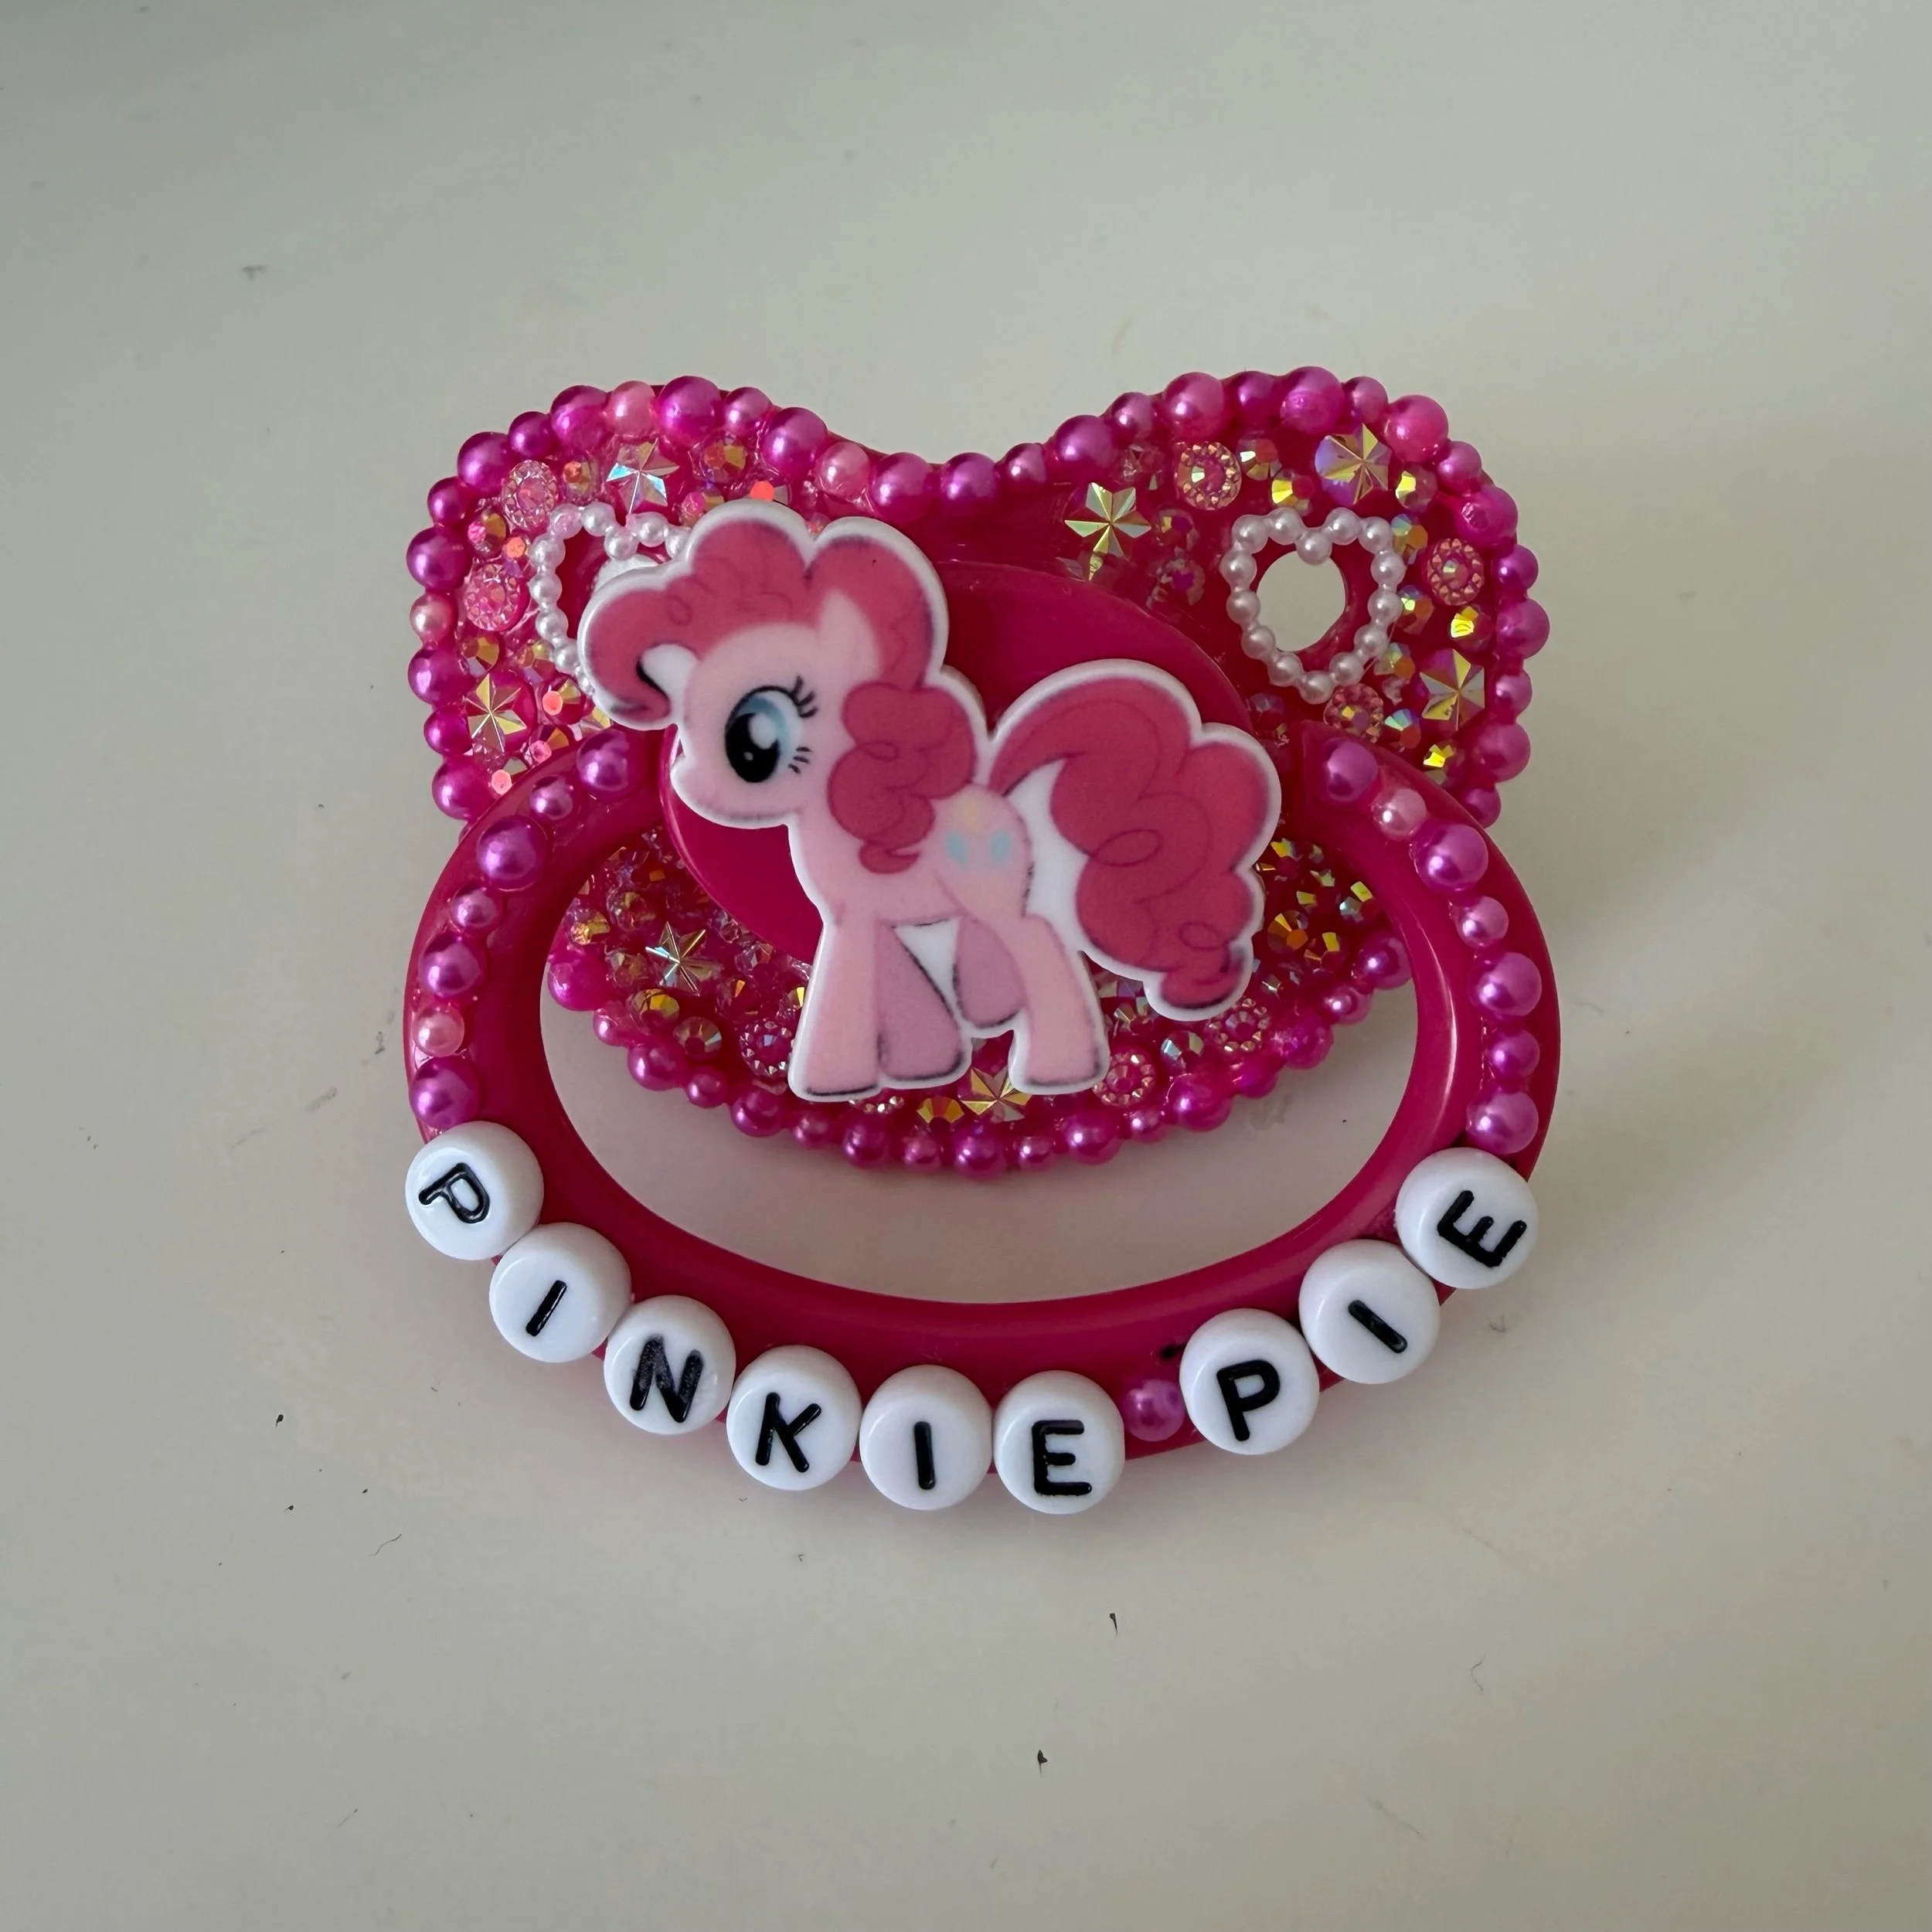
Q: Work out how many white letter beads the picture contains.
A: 9